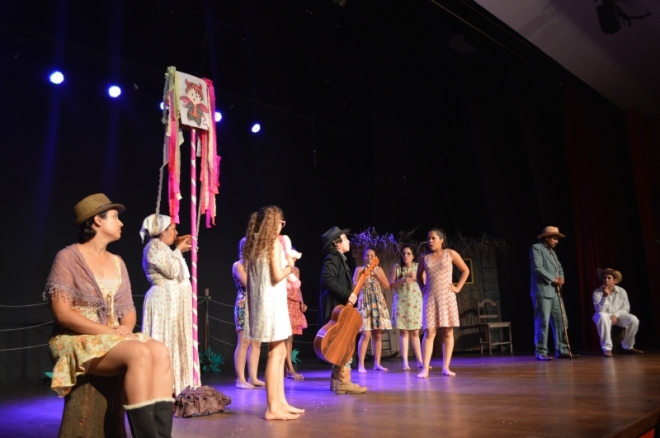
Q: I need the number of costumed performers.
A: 11